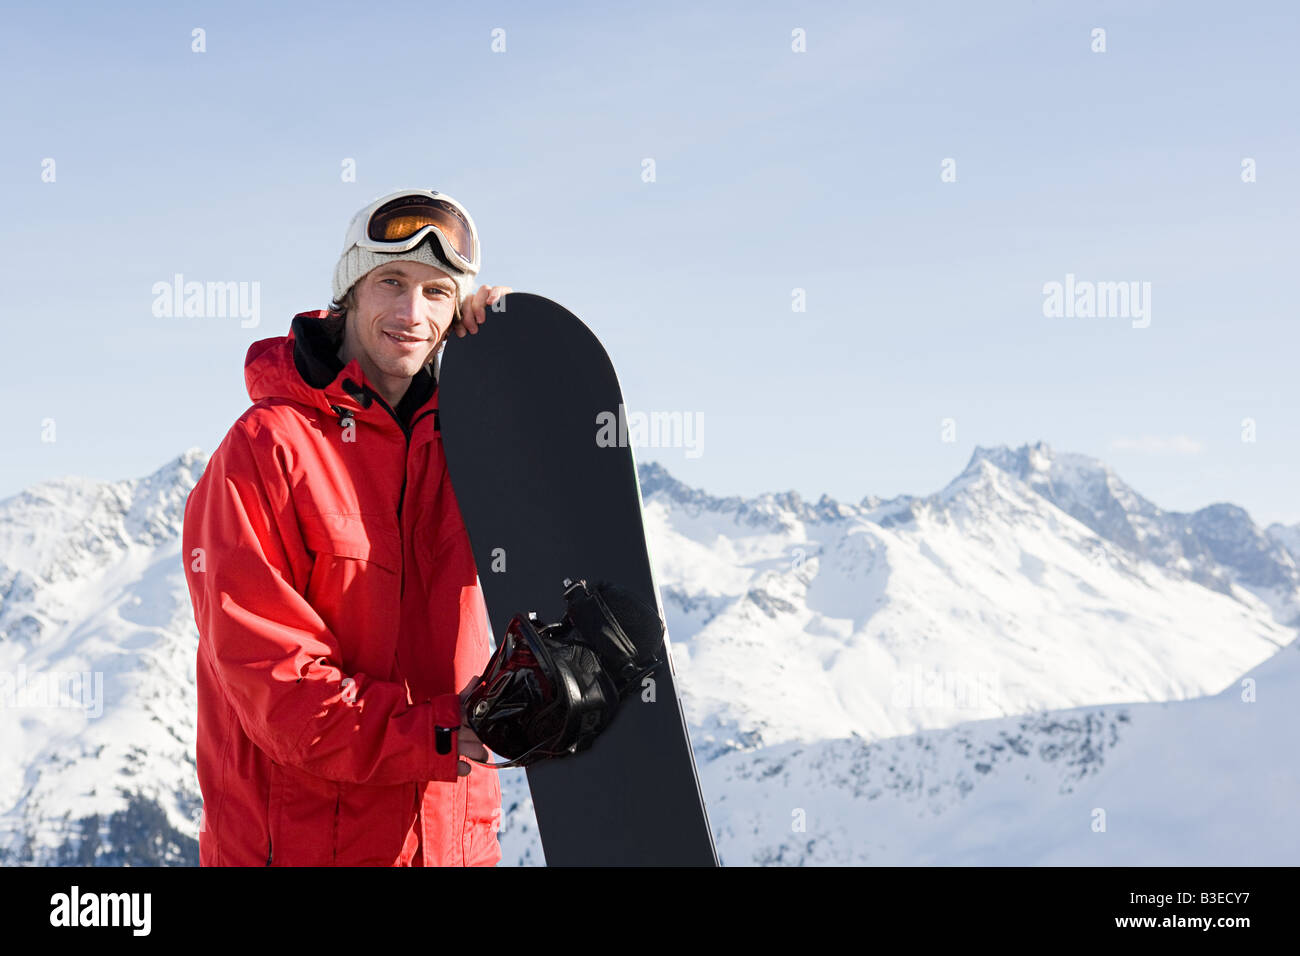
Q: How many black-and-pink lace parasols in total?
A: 0